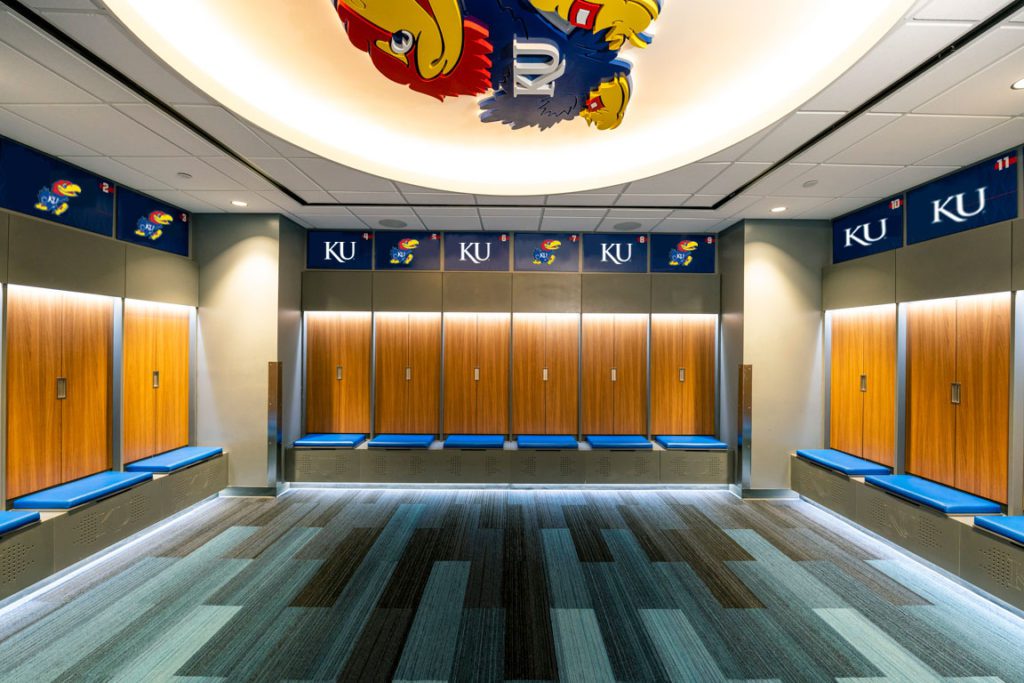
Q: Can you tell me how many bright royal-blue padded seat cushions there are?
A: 12